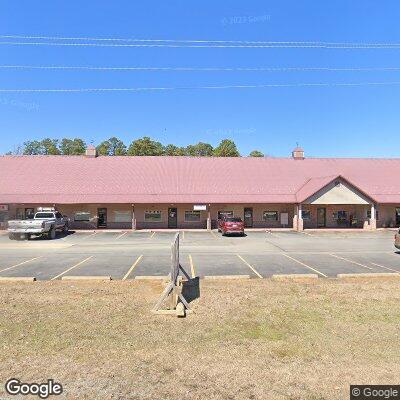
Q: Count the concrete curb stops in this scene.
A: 6